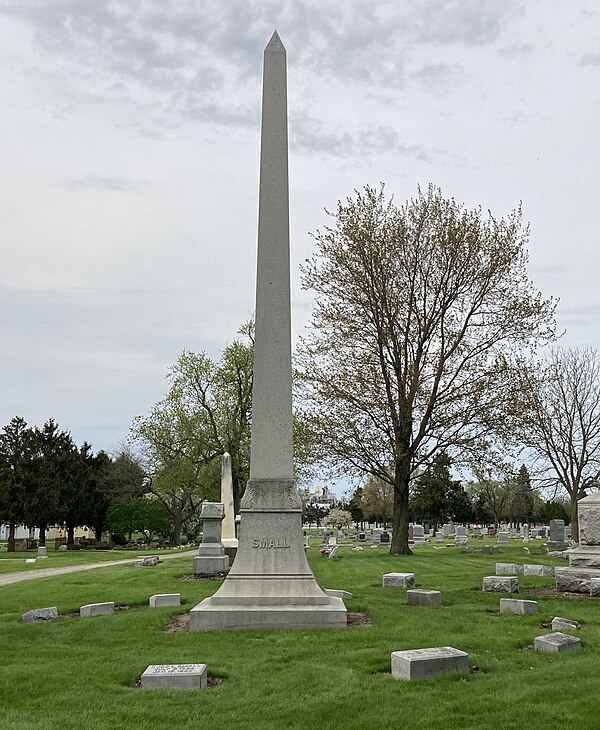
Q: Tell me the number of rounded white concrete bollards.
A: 0